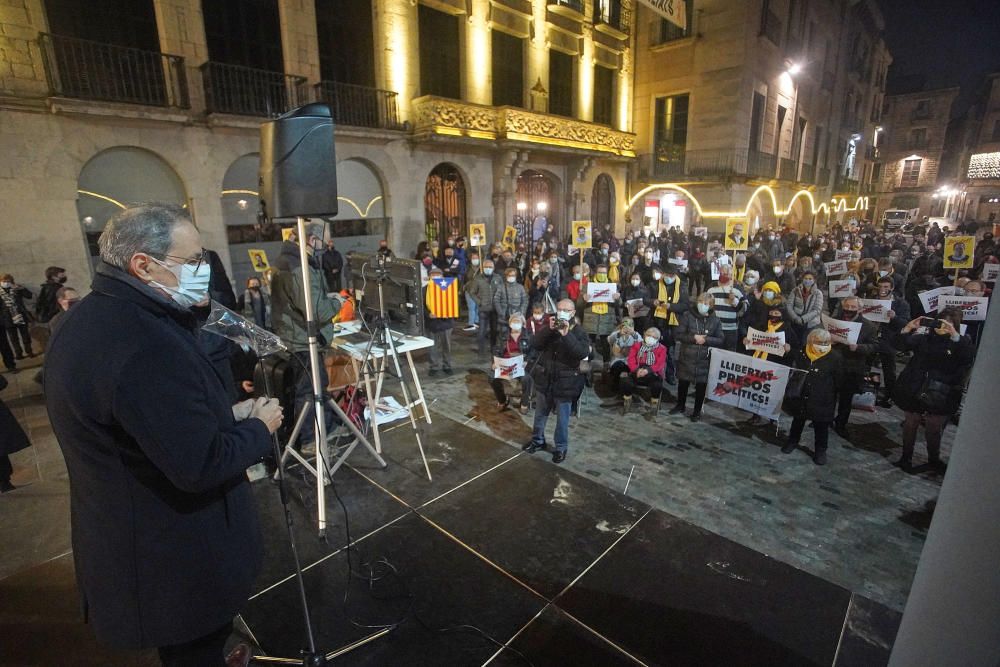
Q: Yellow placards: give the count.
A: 7